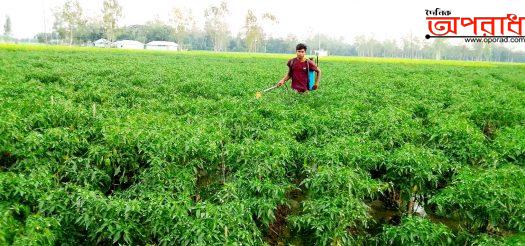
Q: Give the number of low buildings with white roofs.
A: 3